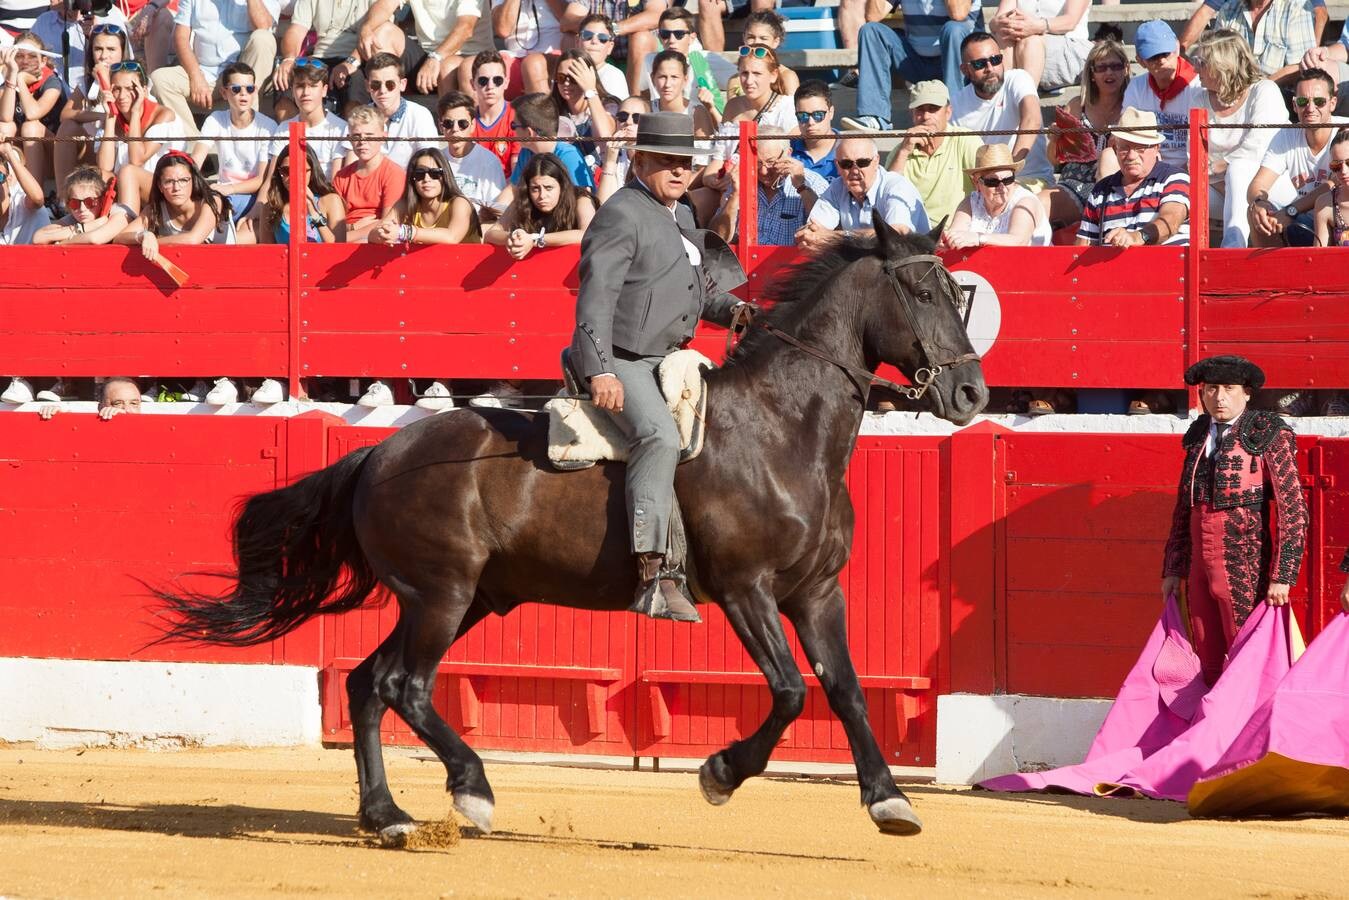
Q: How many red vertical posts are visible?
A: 3